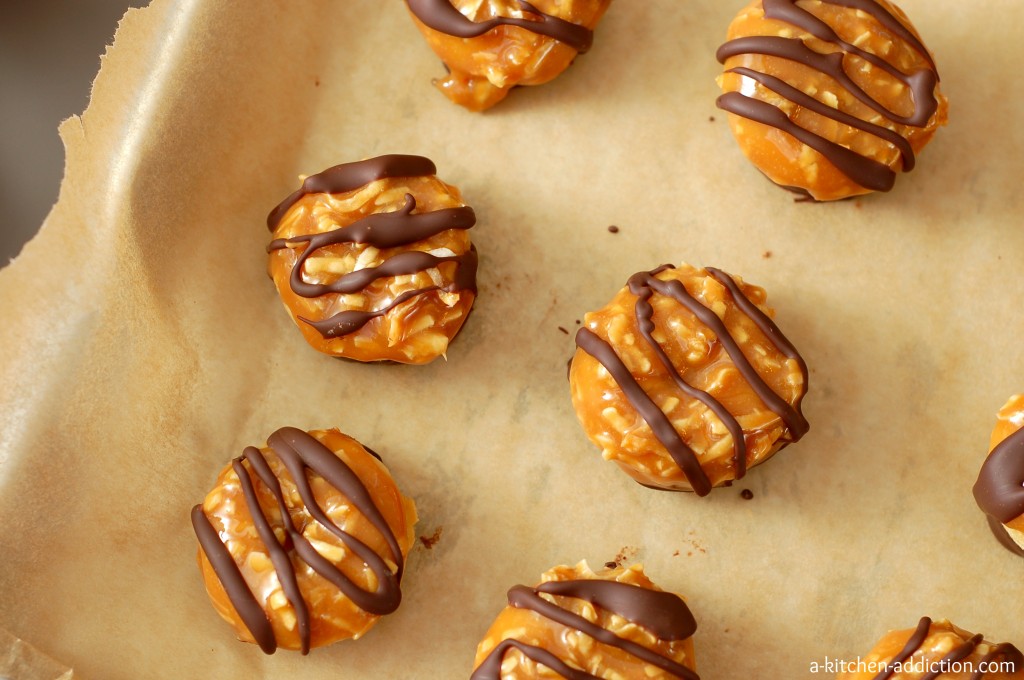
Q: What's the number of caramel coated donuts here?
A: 8